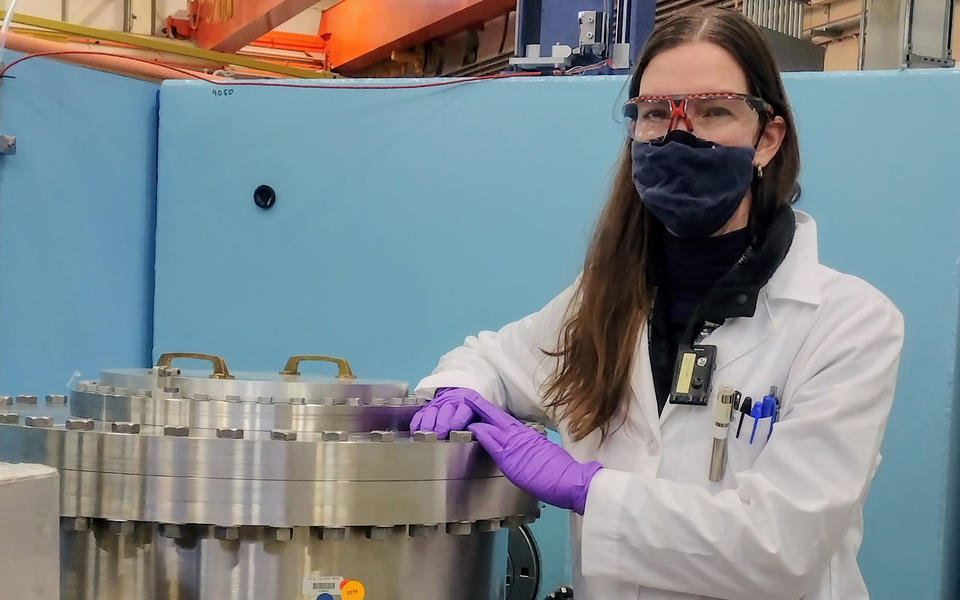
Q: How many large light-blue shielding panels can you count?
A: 2